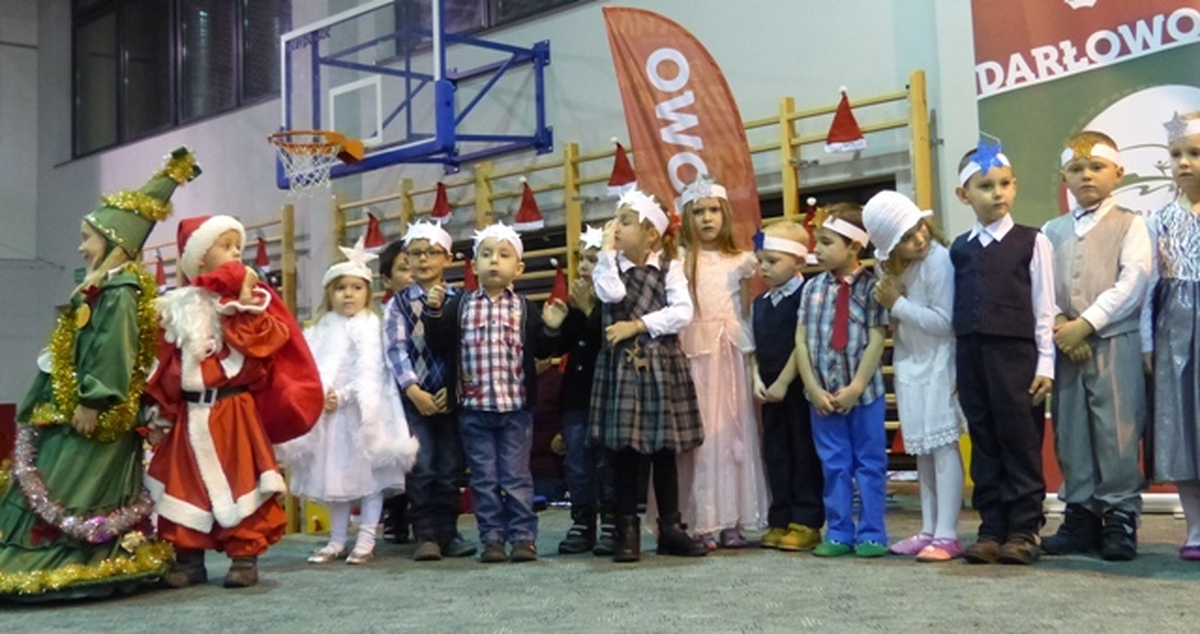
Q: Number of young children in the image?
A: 15